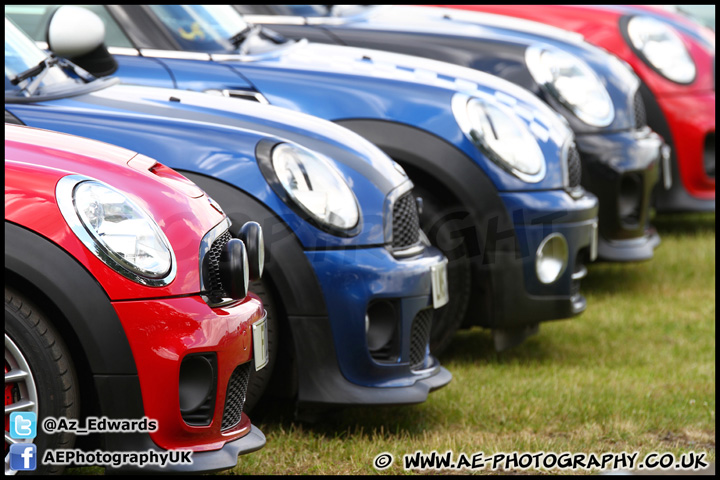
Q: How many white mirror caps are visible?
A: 1